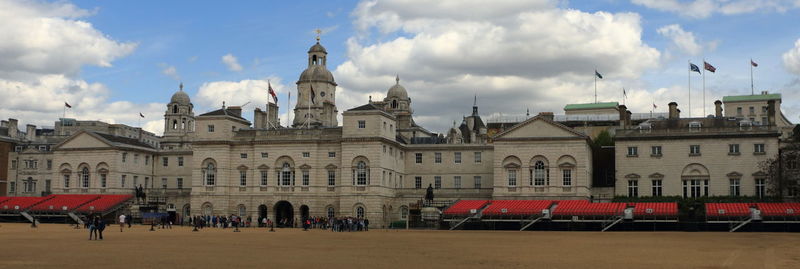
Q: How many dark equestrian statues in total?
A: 2